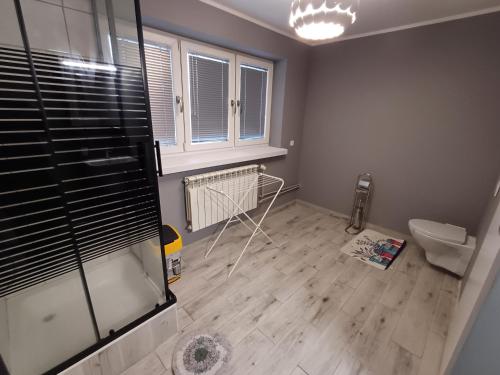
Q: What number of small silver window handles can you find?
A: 3